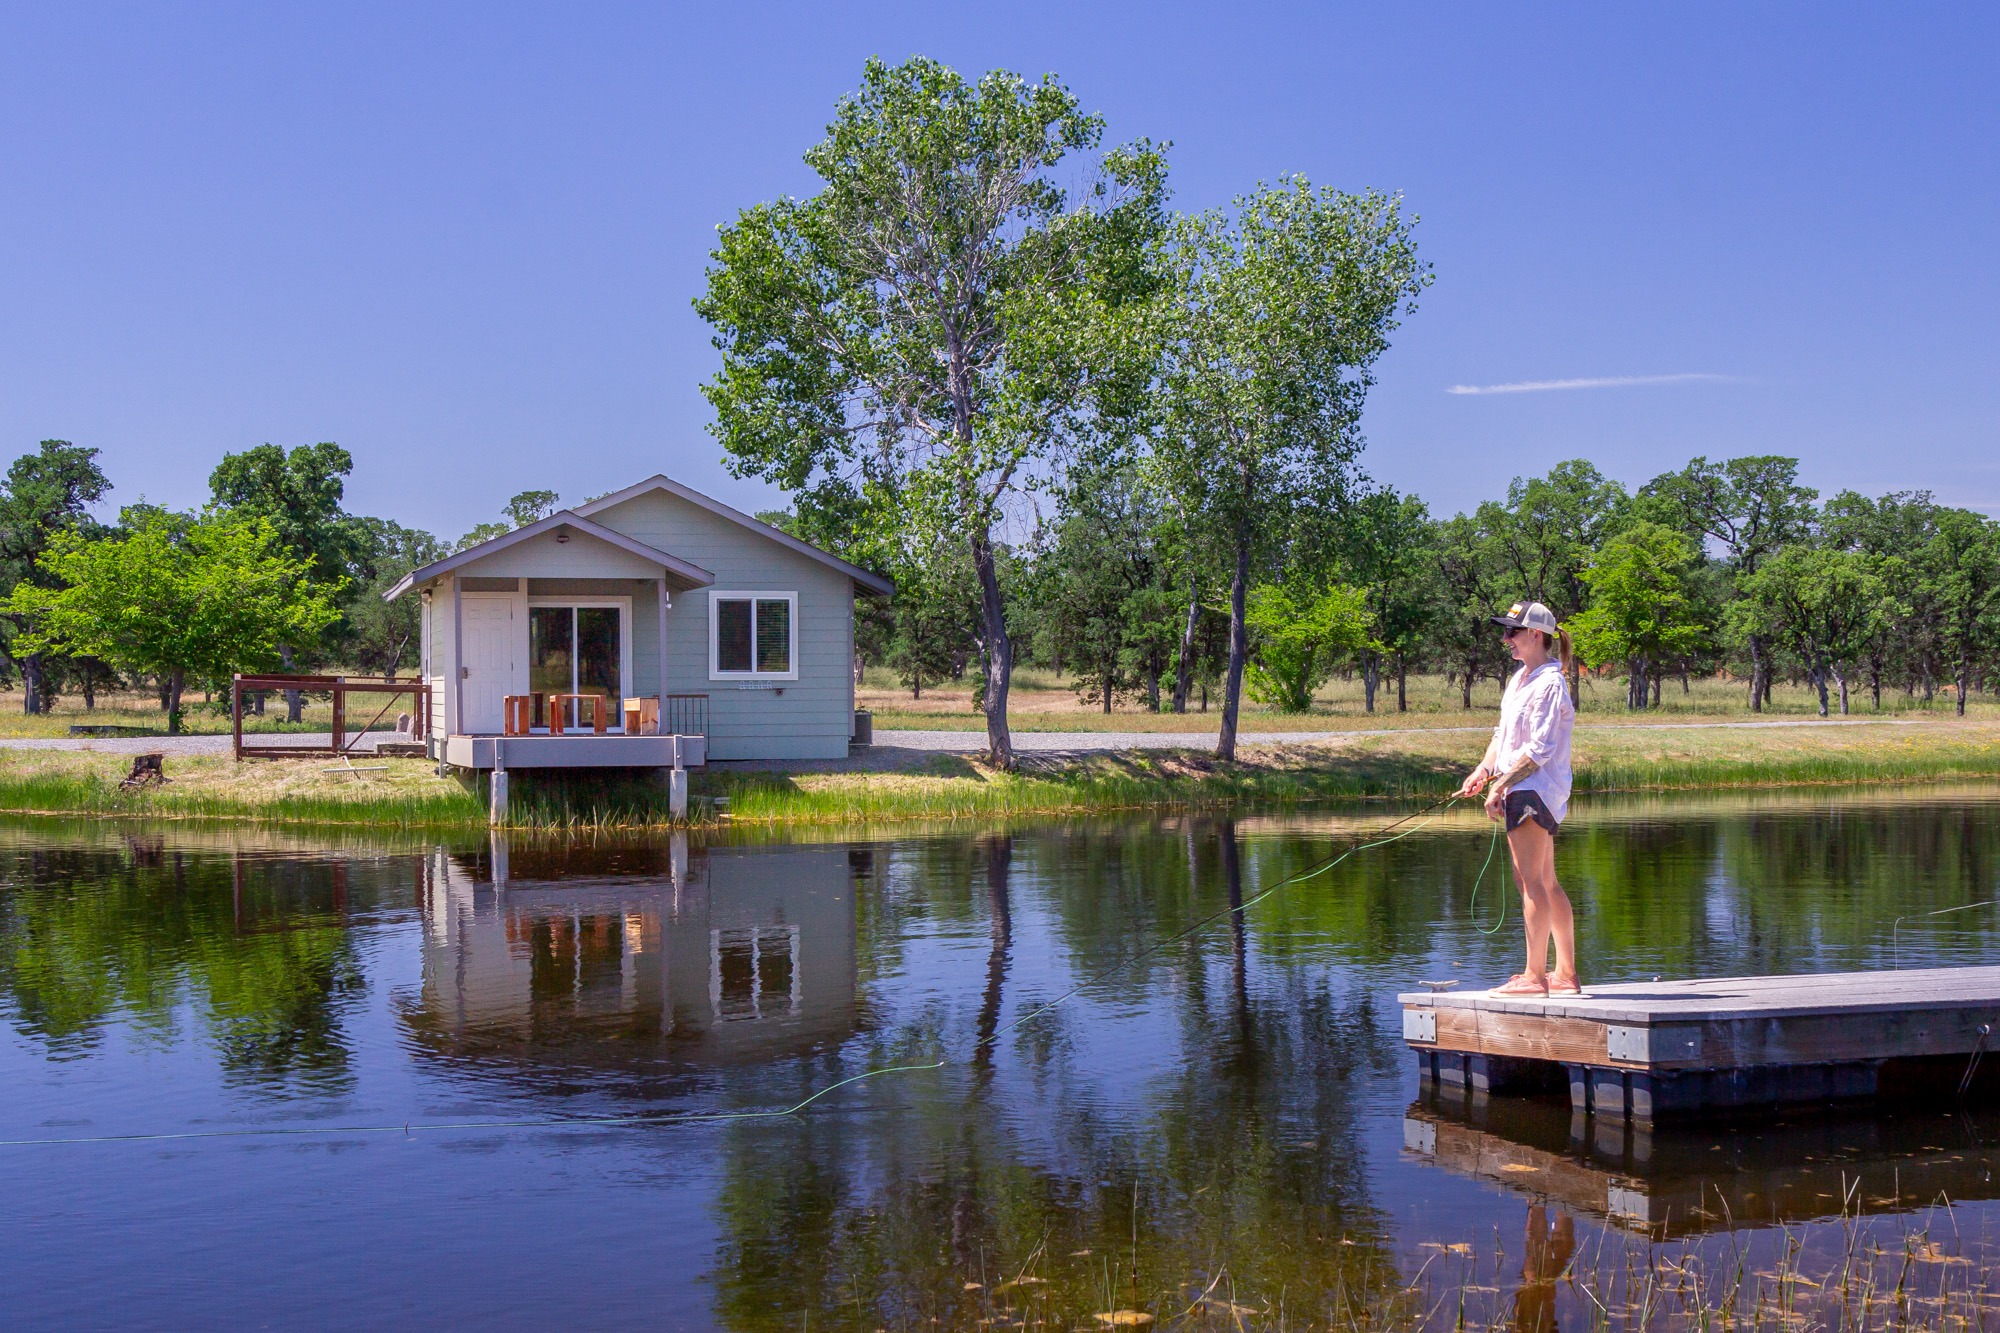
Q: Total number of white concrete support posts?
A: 2